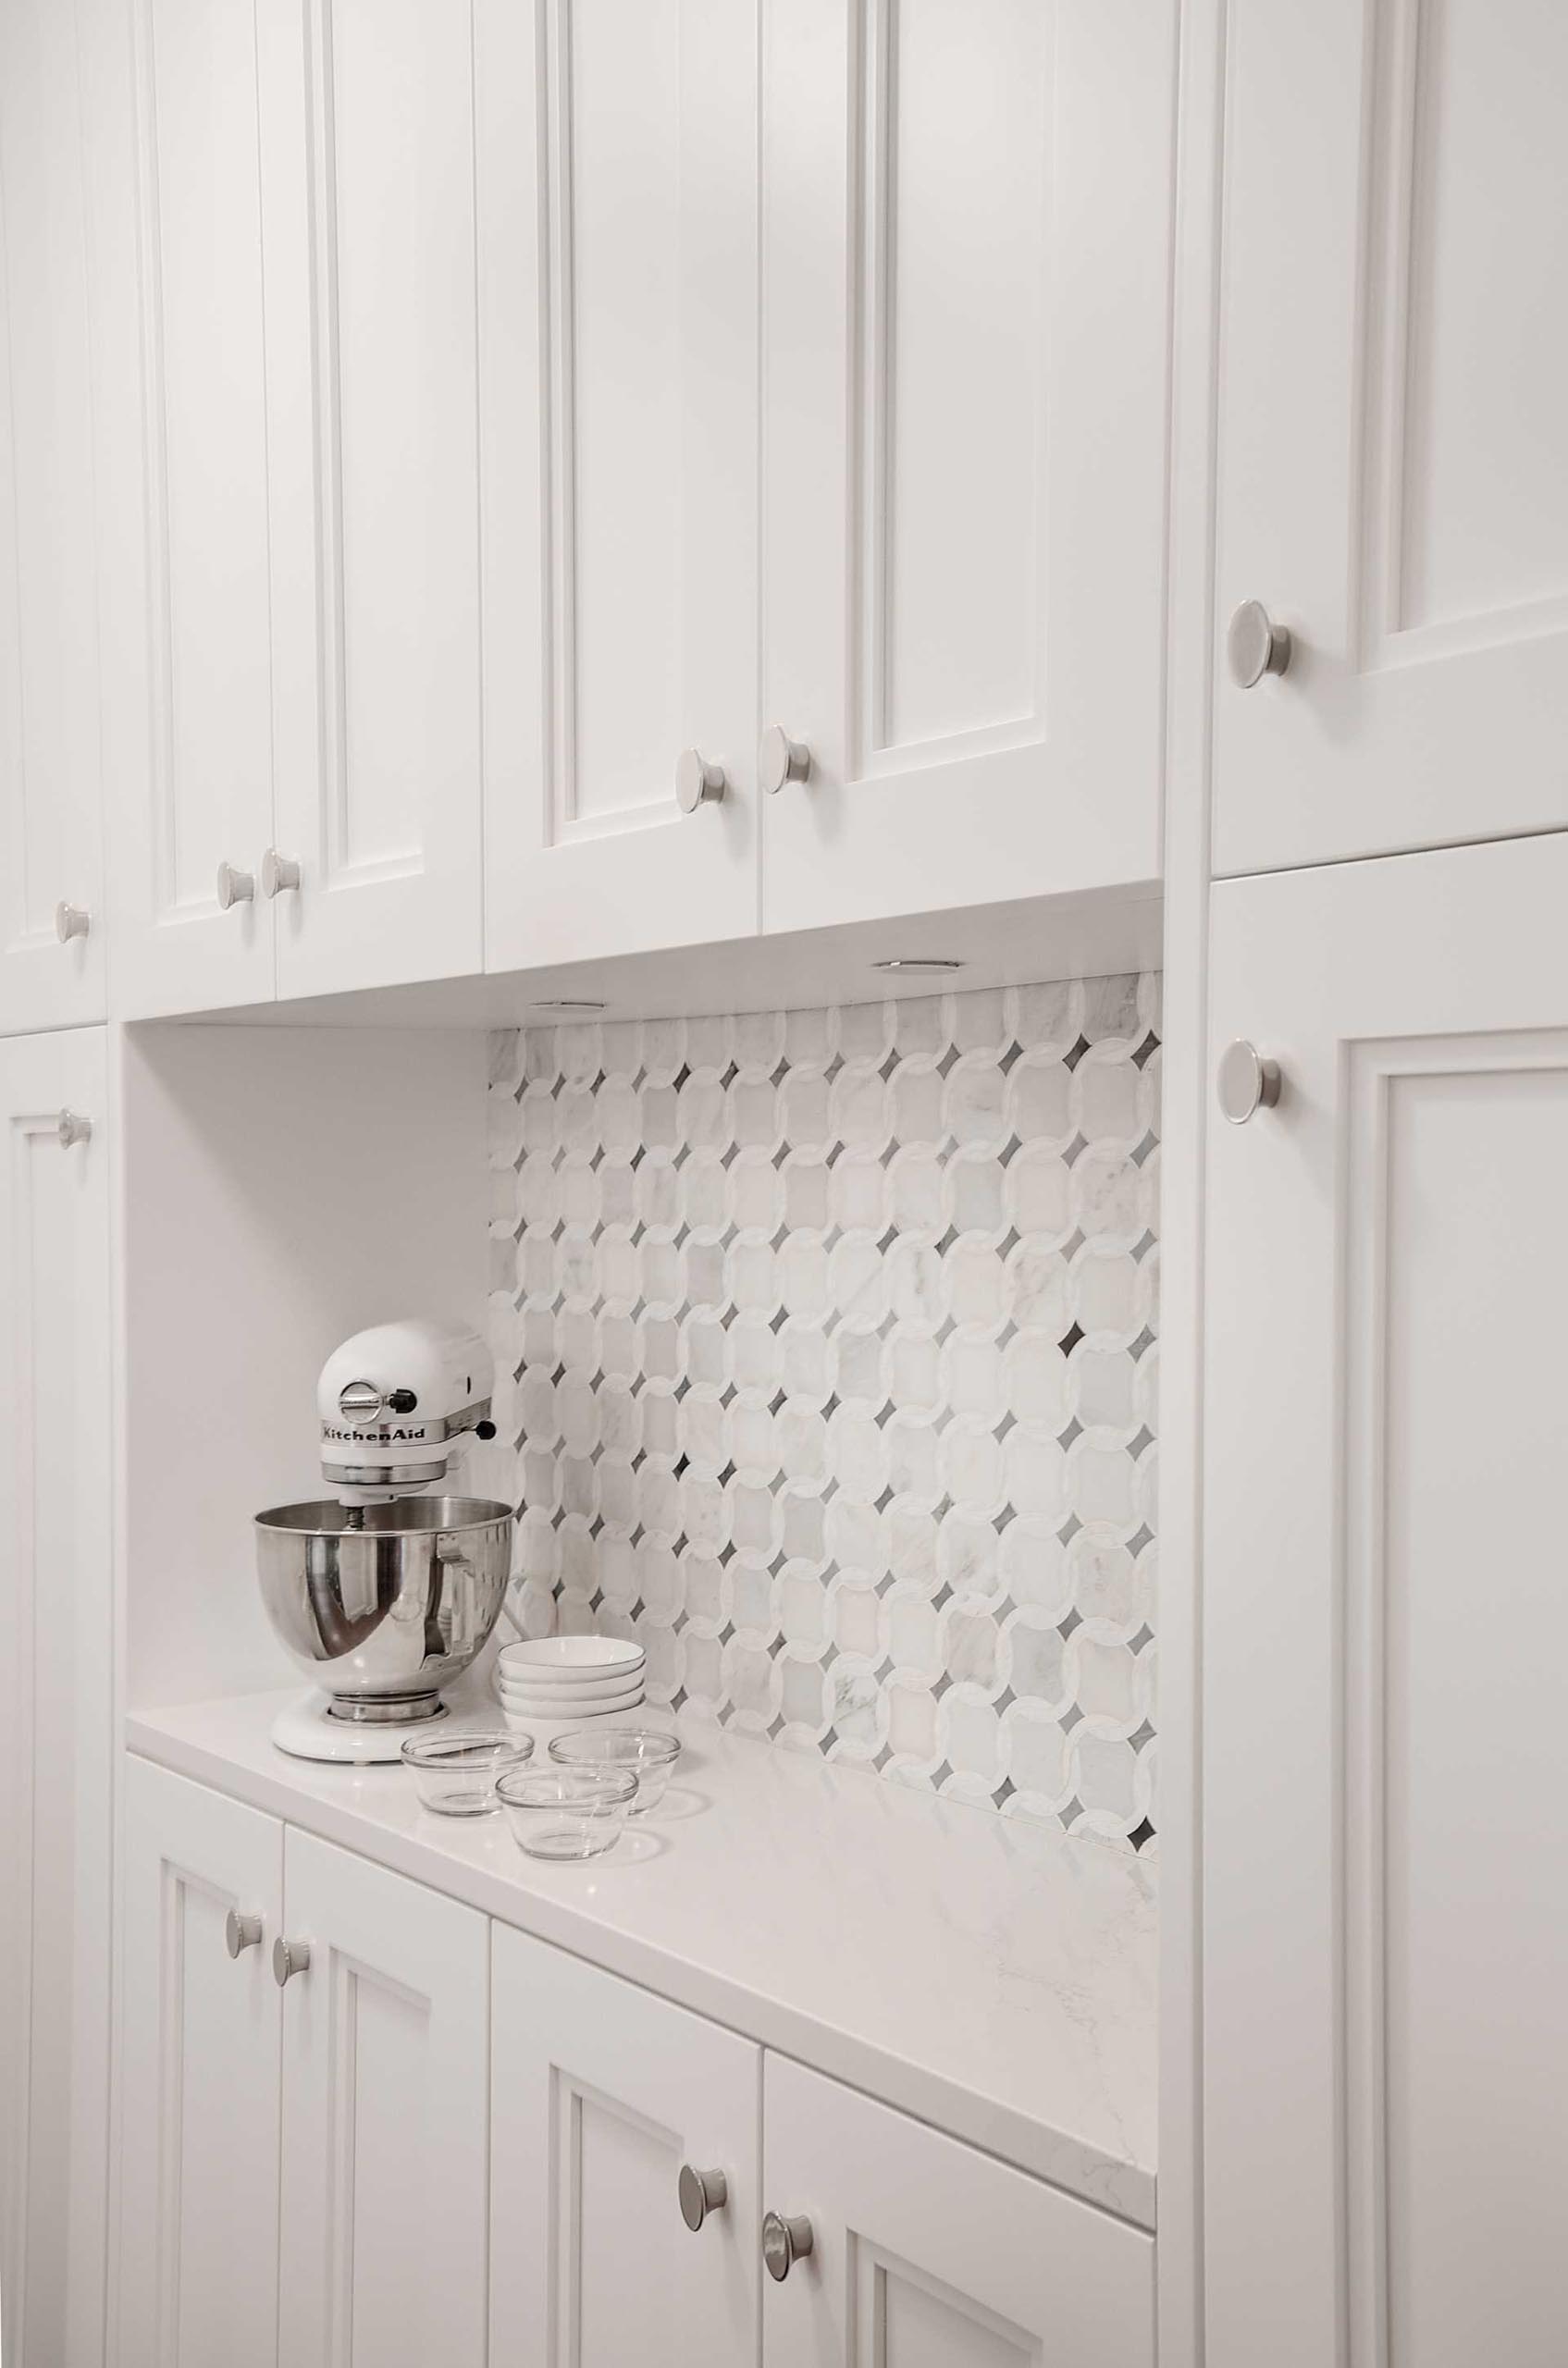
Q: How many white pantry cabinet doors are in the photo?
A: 12